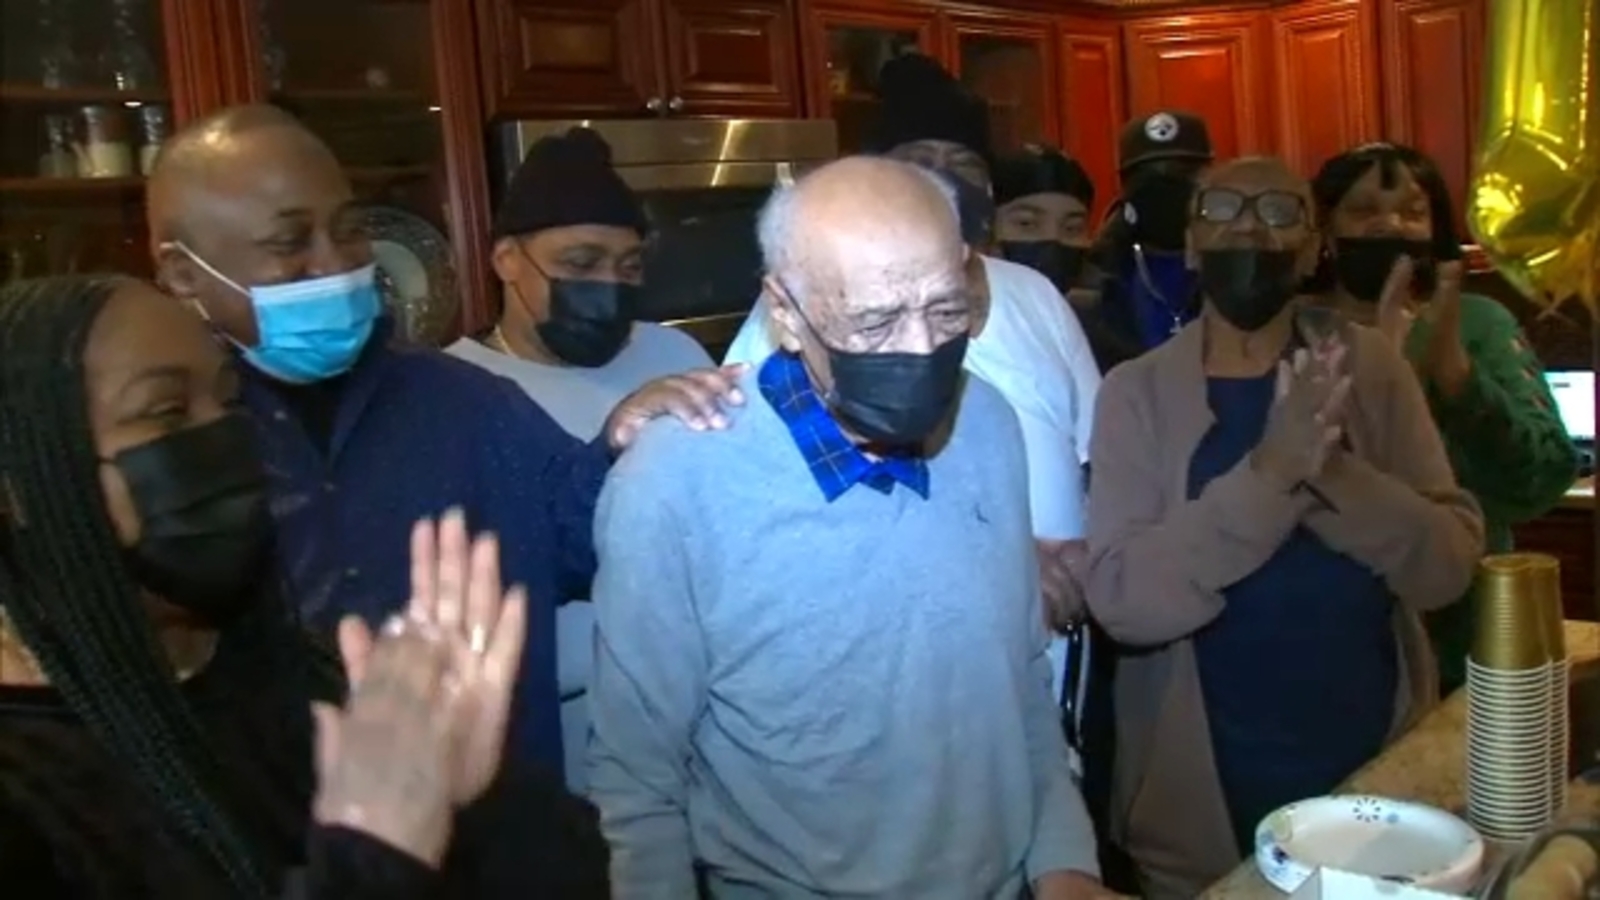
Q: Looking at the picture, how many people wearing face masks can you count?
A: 9